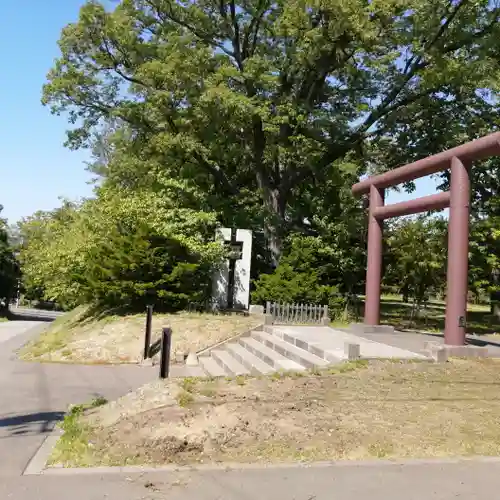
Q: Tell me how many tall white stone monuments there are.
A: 1